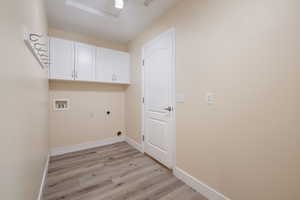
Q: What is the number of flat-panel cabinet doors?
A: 4